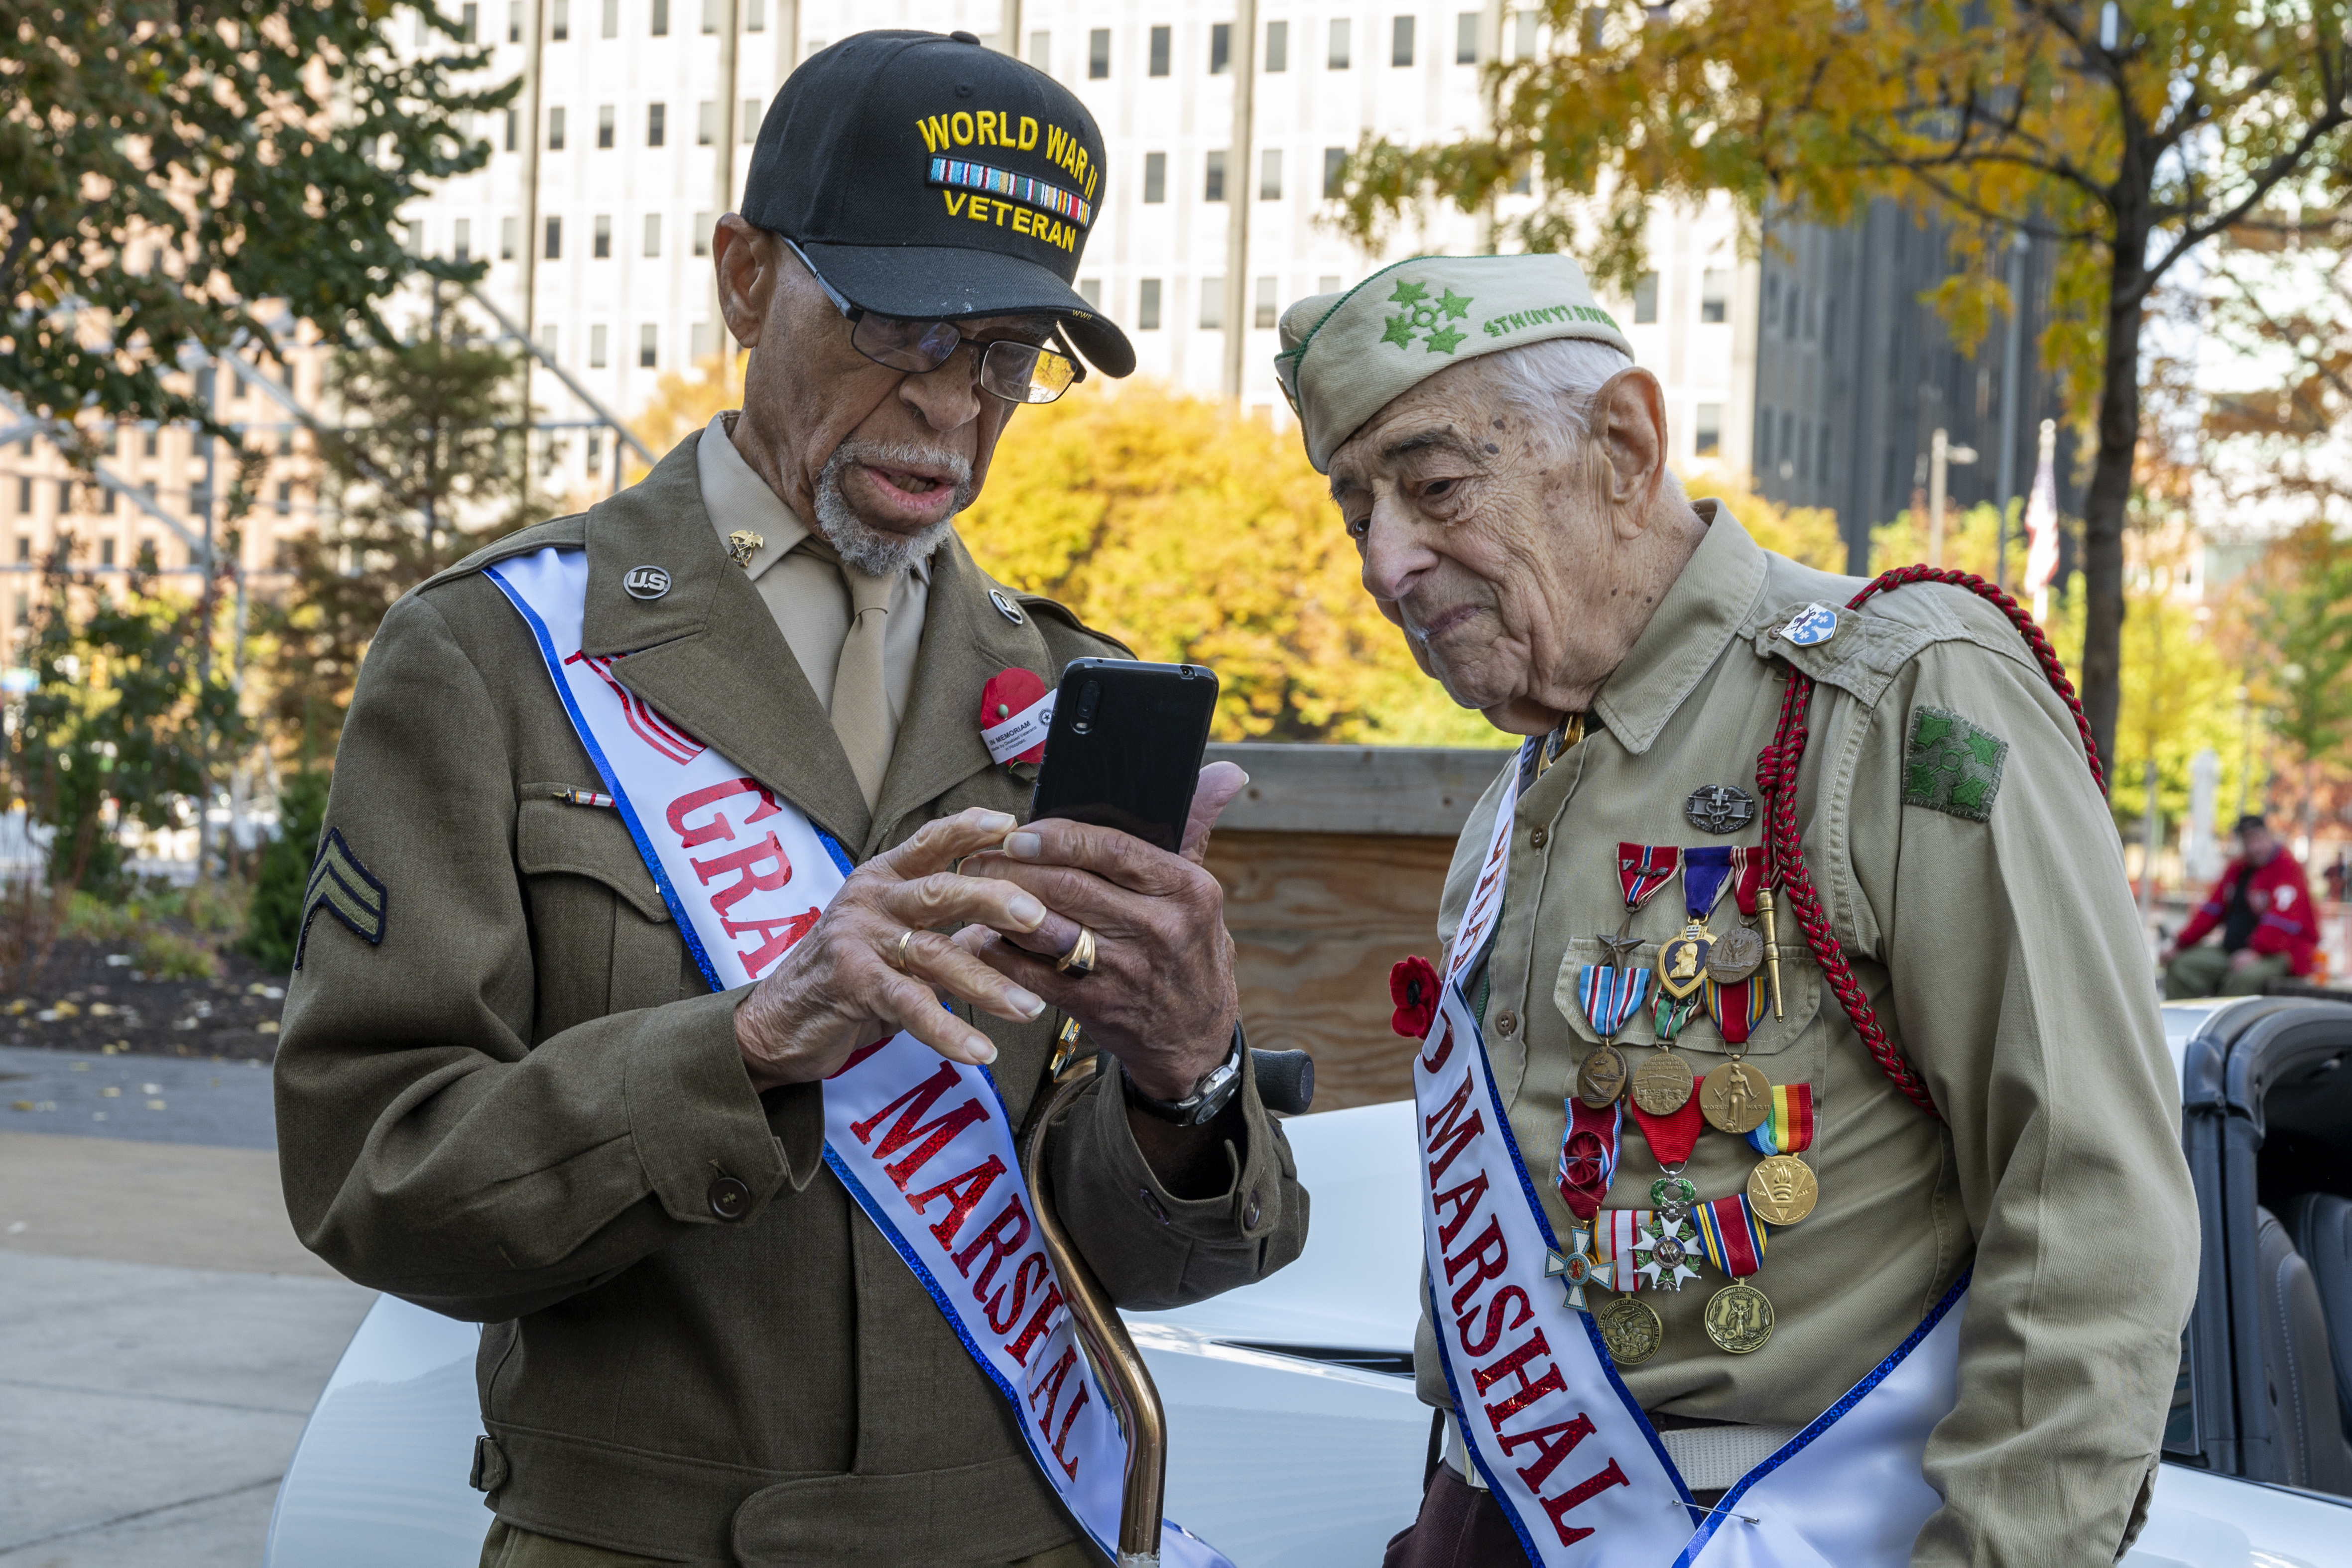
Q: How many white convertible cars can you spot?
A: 1